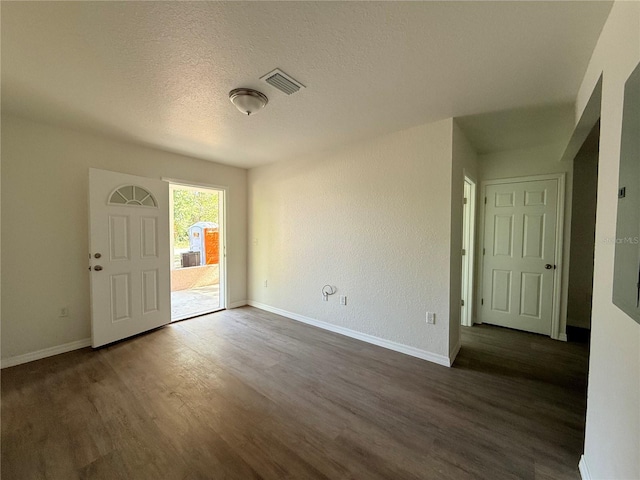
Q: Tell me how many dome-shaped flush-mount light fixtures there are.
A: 1